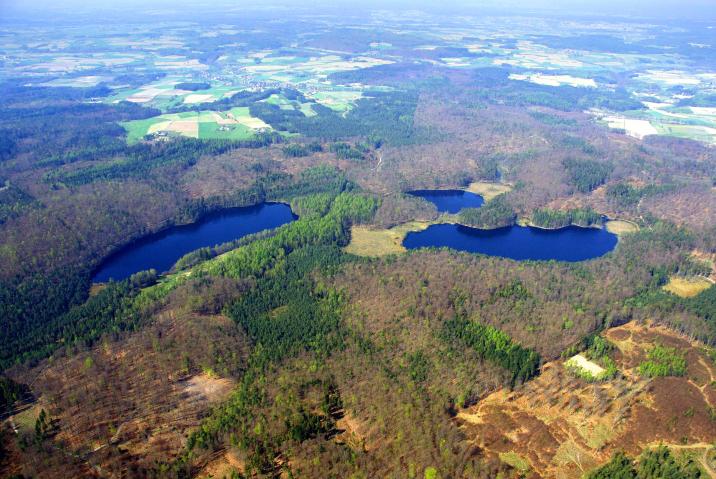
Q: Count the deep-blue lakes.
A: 3